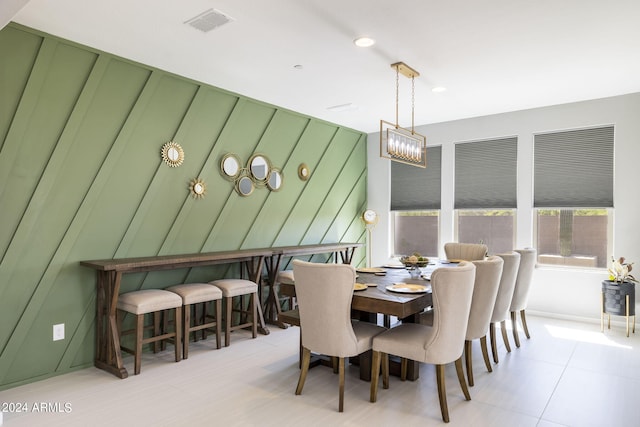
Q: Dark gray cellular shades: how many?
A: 3